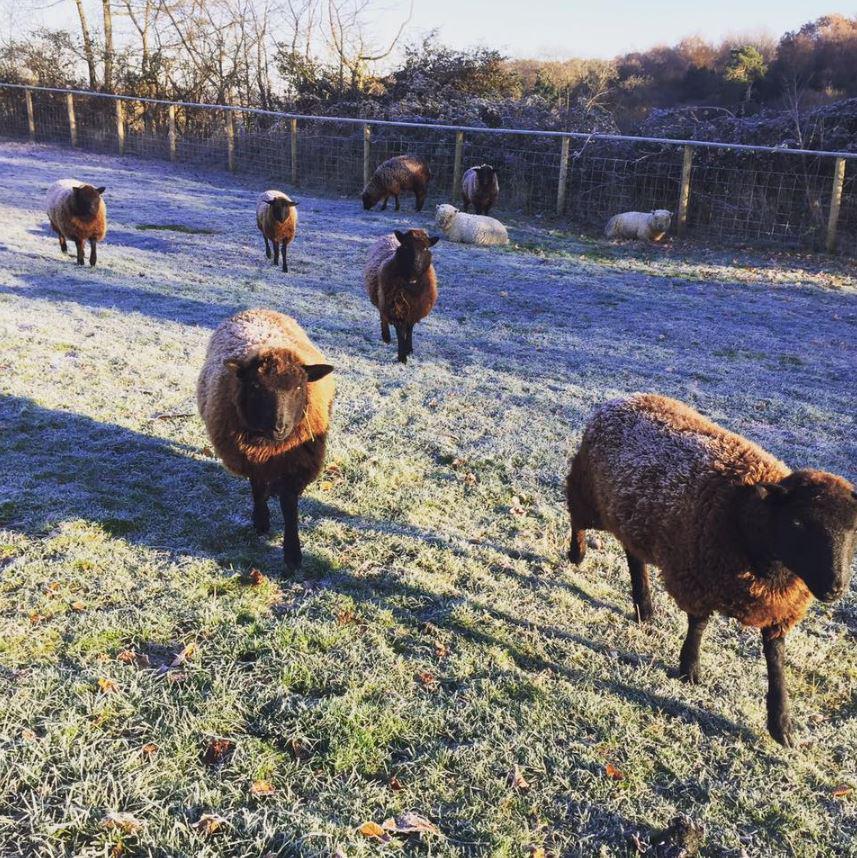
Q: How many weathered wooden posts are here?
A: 11